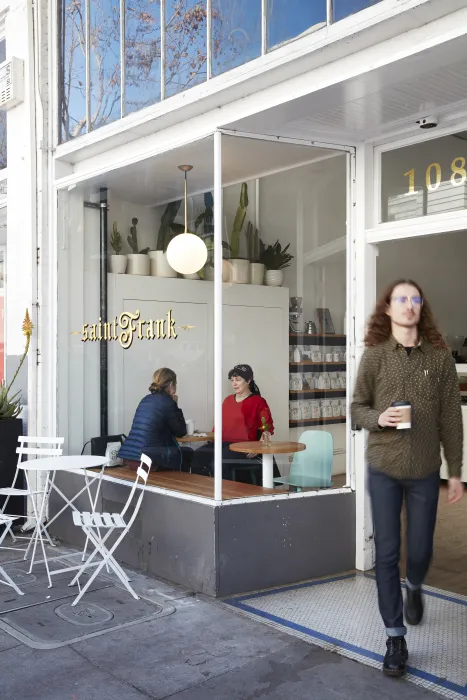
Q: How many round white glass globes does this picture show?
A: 1